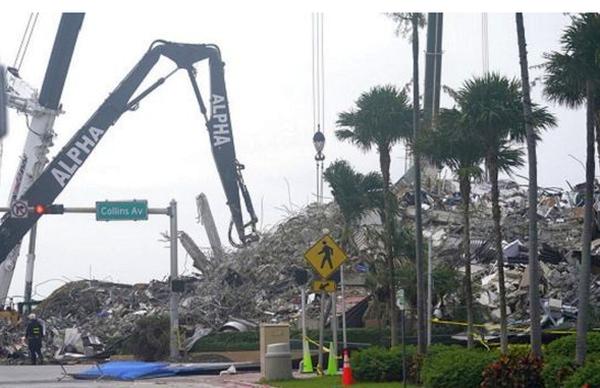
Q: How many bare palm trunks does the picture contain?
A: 2